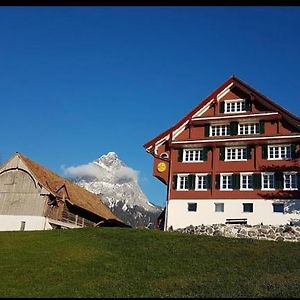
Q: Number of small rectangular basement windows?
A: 4